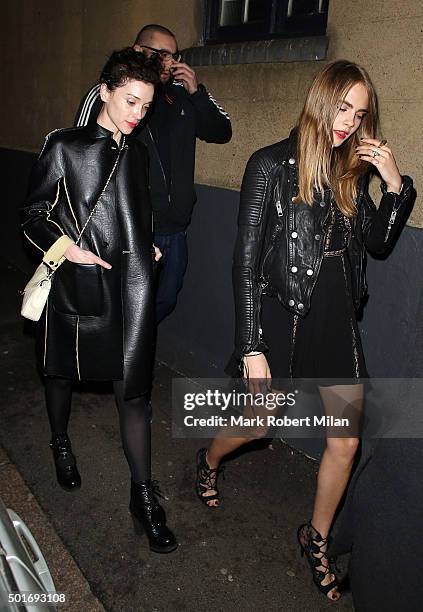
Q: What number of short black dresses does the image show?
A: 1